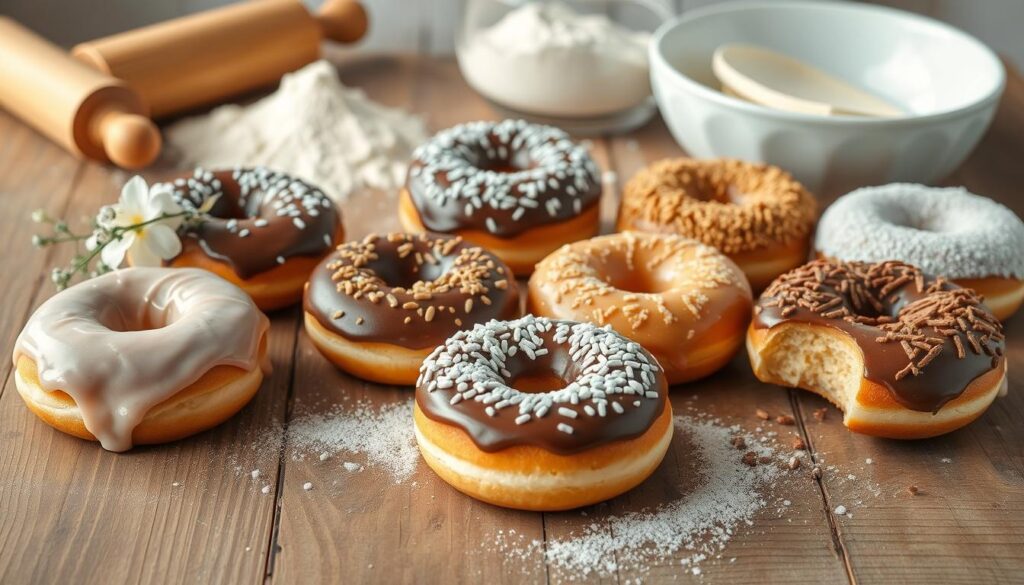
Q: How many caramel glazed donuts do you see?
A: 1